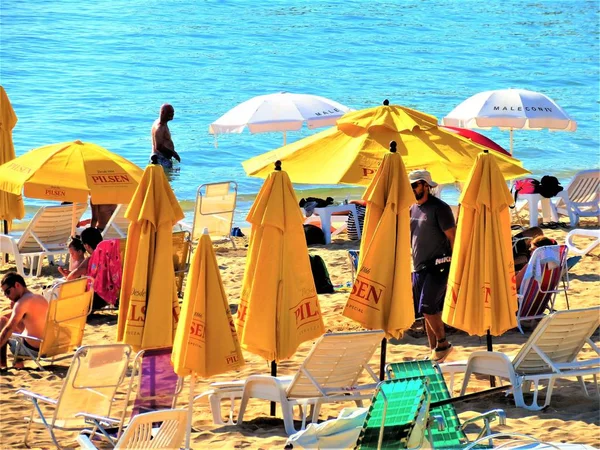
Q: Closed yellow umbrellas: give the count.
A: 6